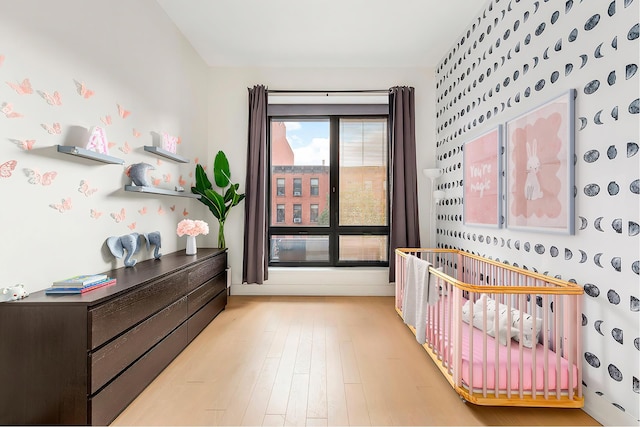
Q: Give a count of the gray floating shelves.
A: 3